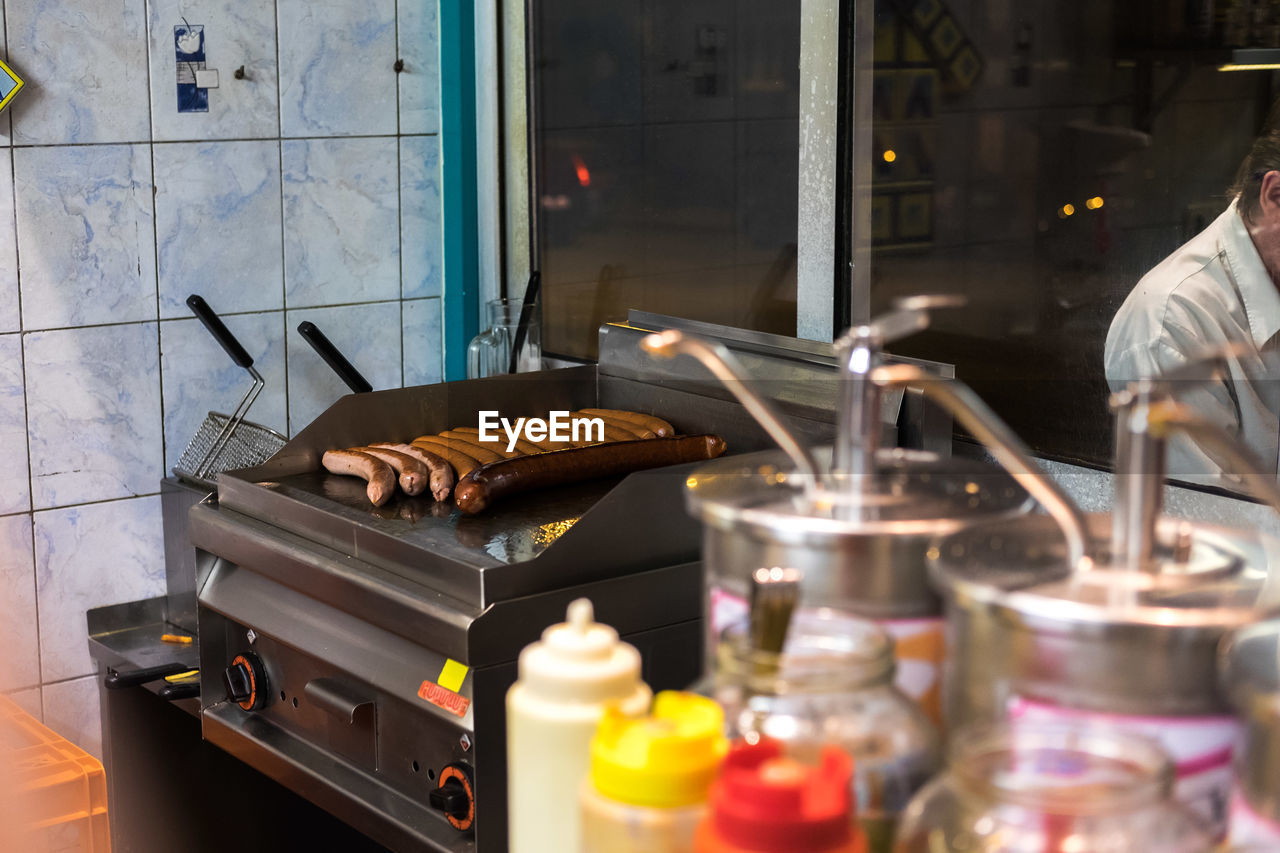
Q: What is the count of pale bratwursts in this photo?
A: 3